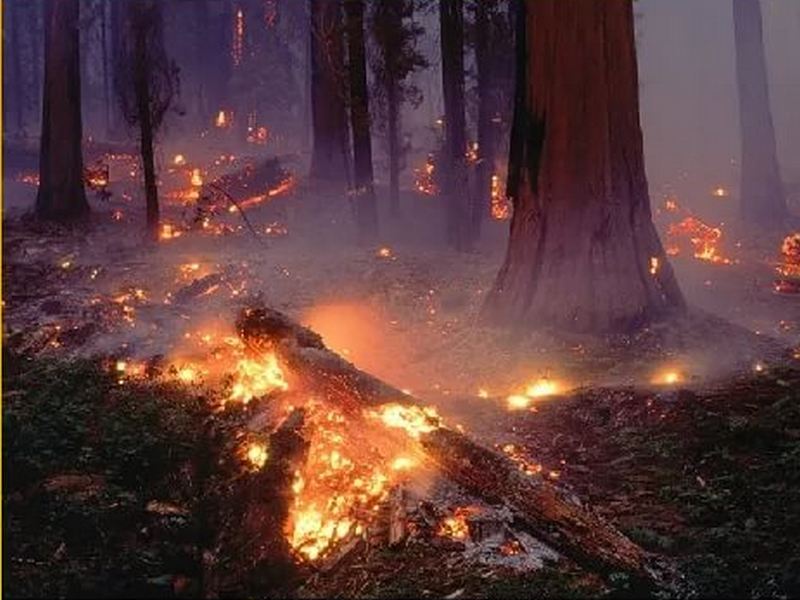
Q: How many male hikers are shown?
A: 0